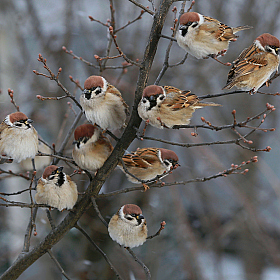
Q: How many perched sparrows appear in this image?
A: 9